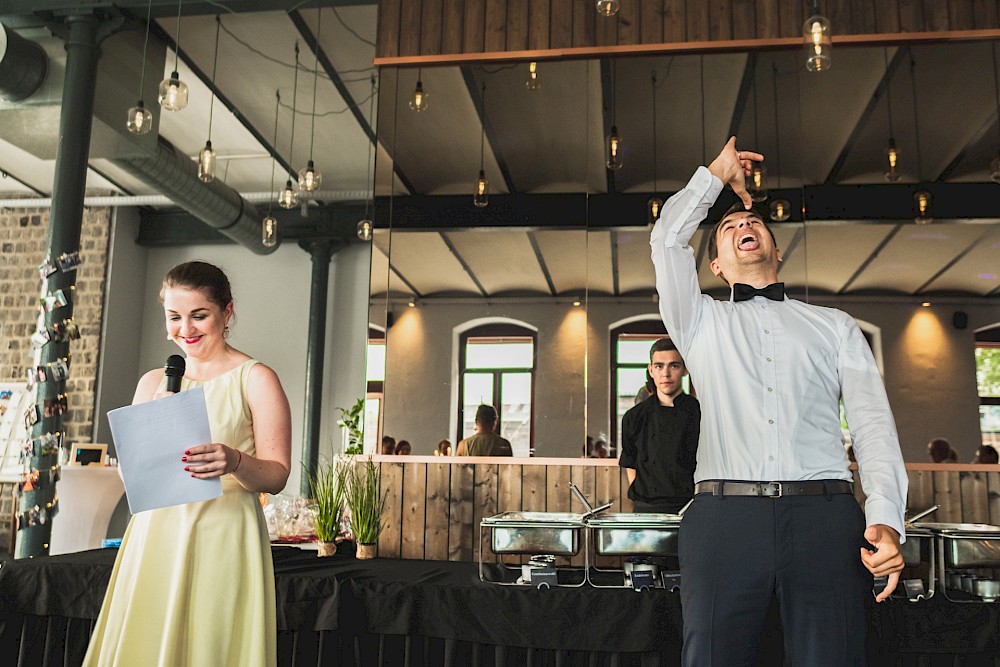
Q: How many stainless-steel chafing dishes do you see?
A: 4